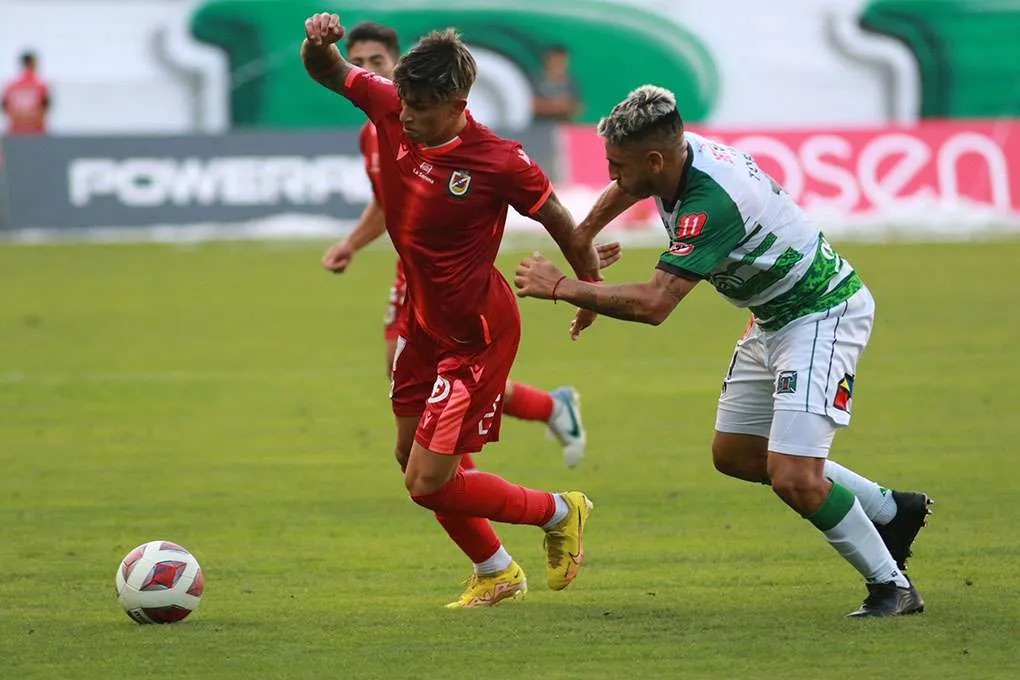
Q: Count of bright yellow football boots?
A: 2